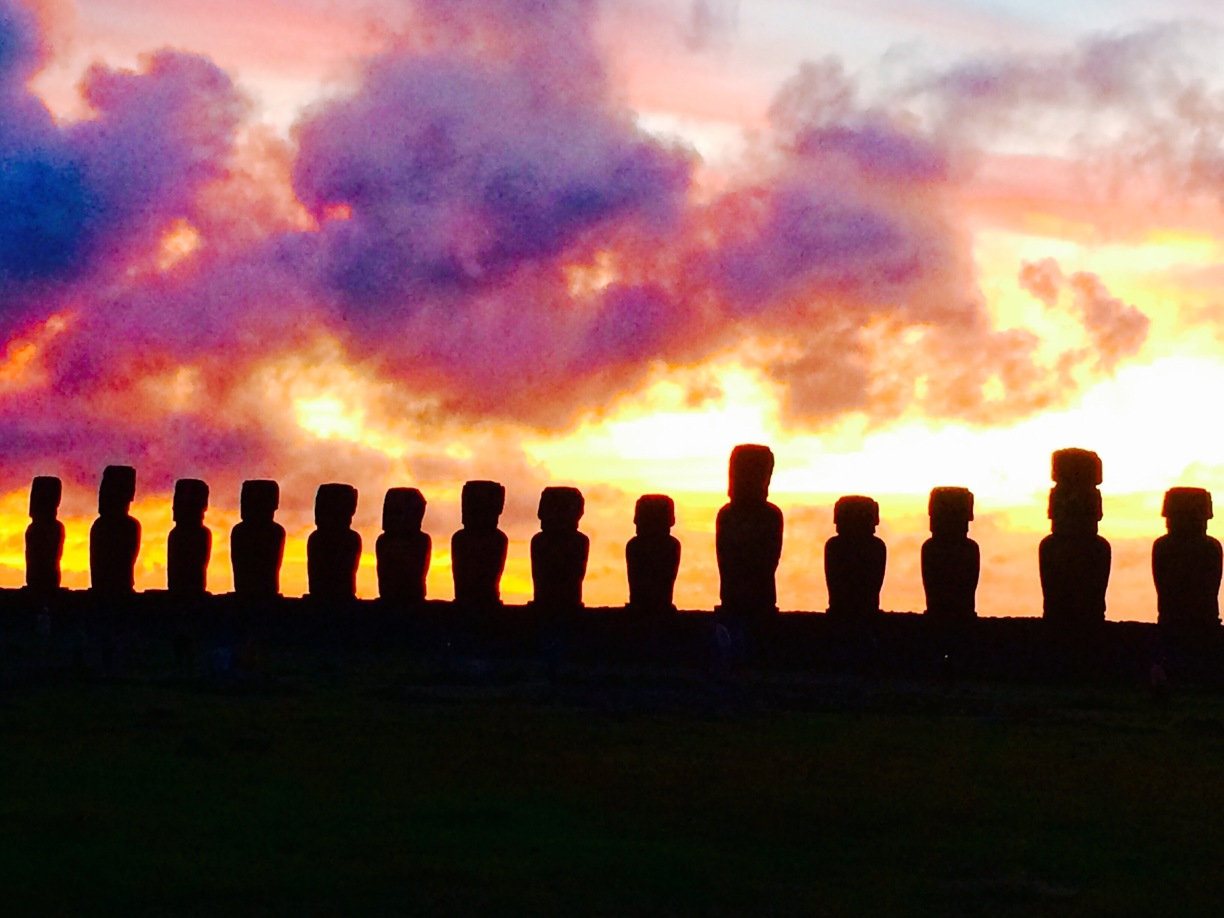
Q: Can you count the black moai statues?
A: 14